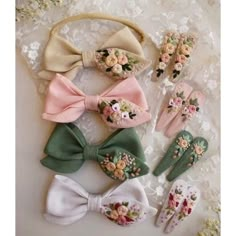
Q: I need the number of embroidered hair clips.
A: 8